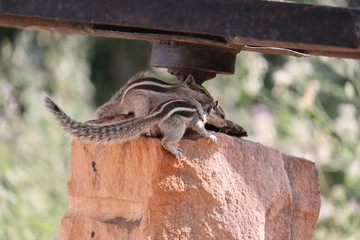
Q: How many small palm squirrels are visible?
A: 2